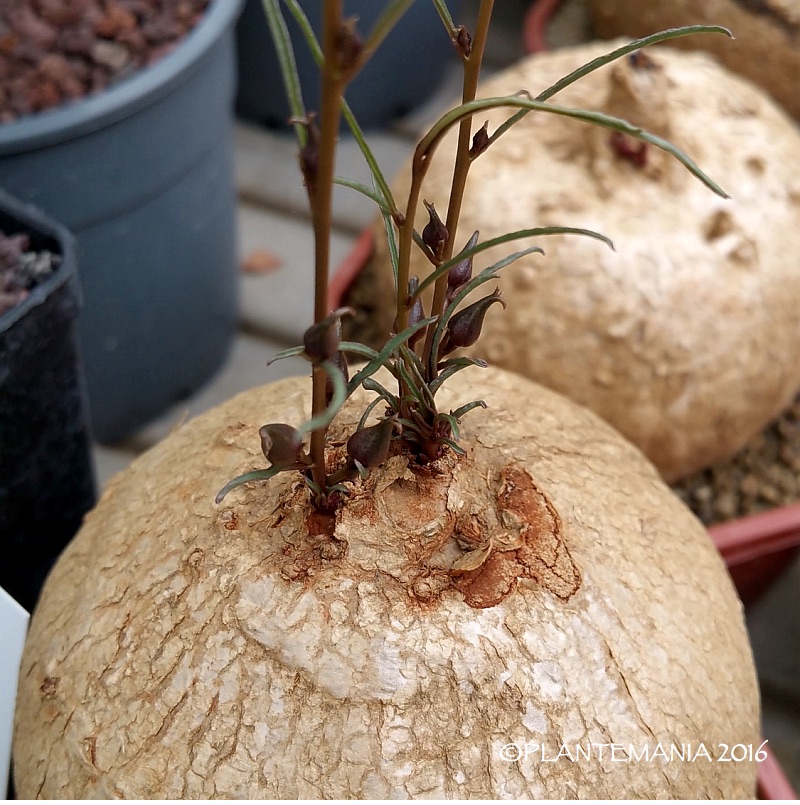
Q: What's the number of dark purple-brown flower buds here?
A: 12